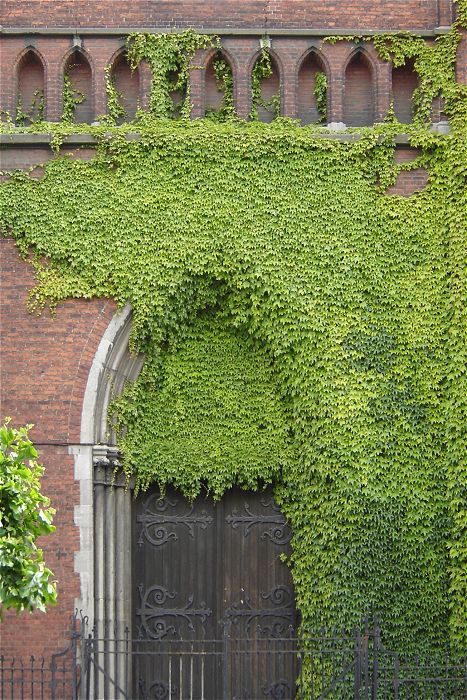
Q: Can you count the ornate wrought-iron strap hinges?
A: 6